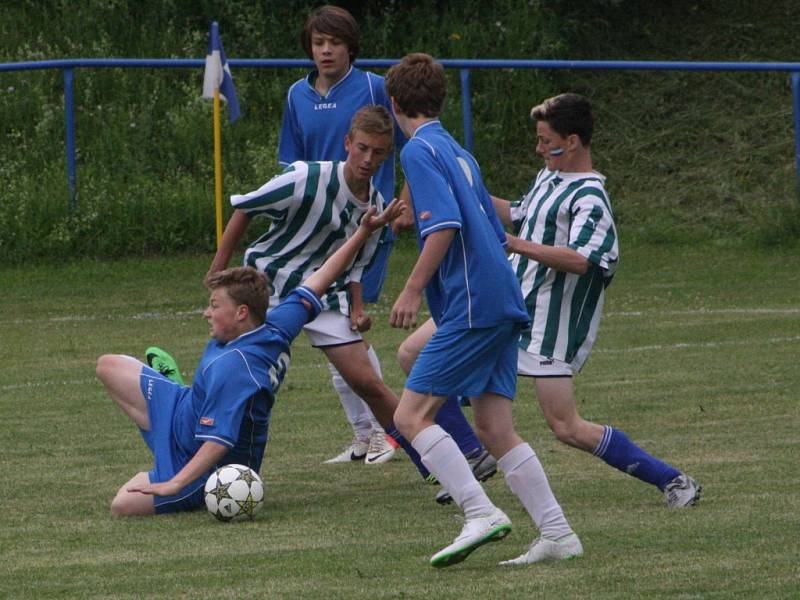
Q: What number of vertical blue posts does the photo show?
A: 3